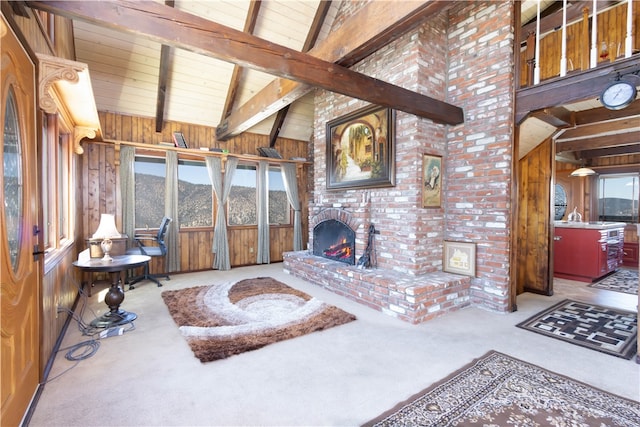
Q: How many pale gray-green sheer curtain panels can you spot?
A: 6